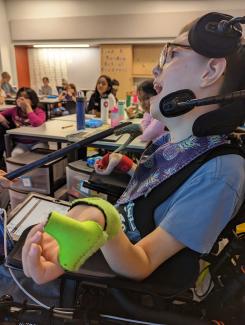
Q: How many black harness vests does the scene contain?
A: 1